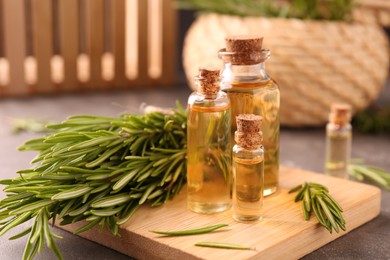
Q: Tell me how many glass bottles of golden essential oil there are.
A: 4